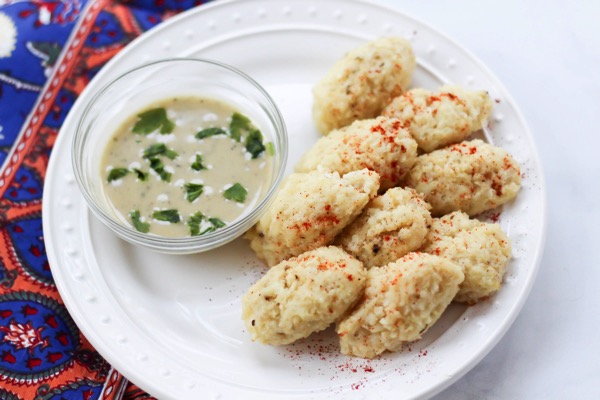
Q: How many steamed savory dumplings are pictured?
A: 9